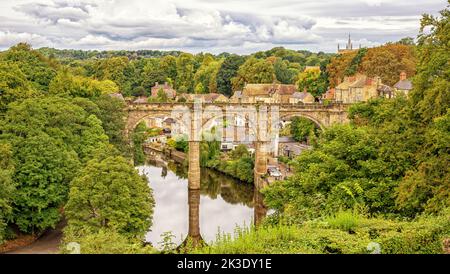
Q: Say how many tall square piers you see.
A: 2